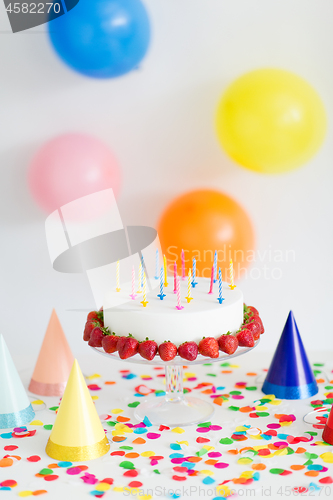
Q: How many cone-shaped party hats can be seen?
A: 5